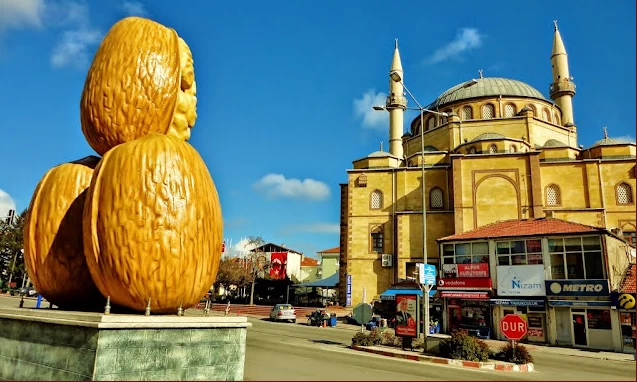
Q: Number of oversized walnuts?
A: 3